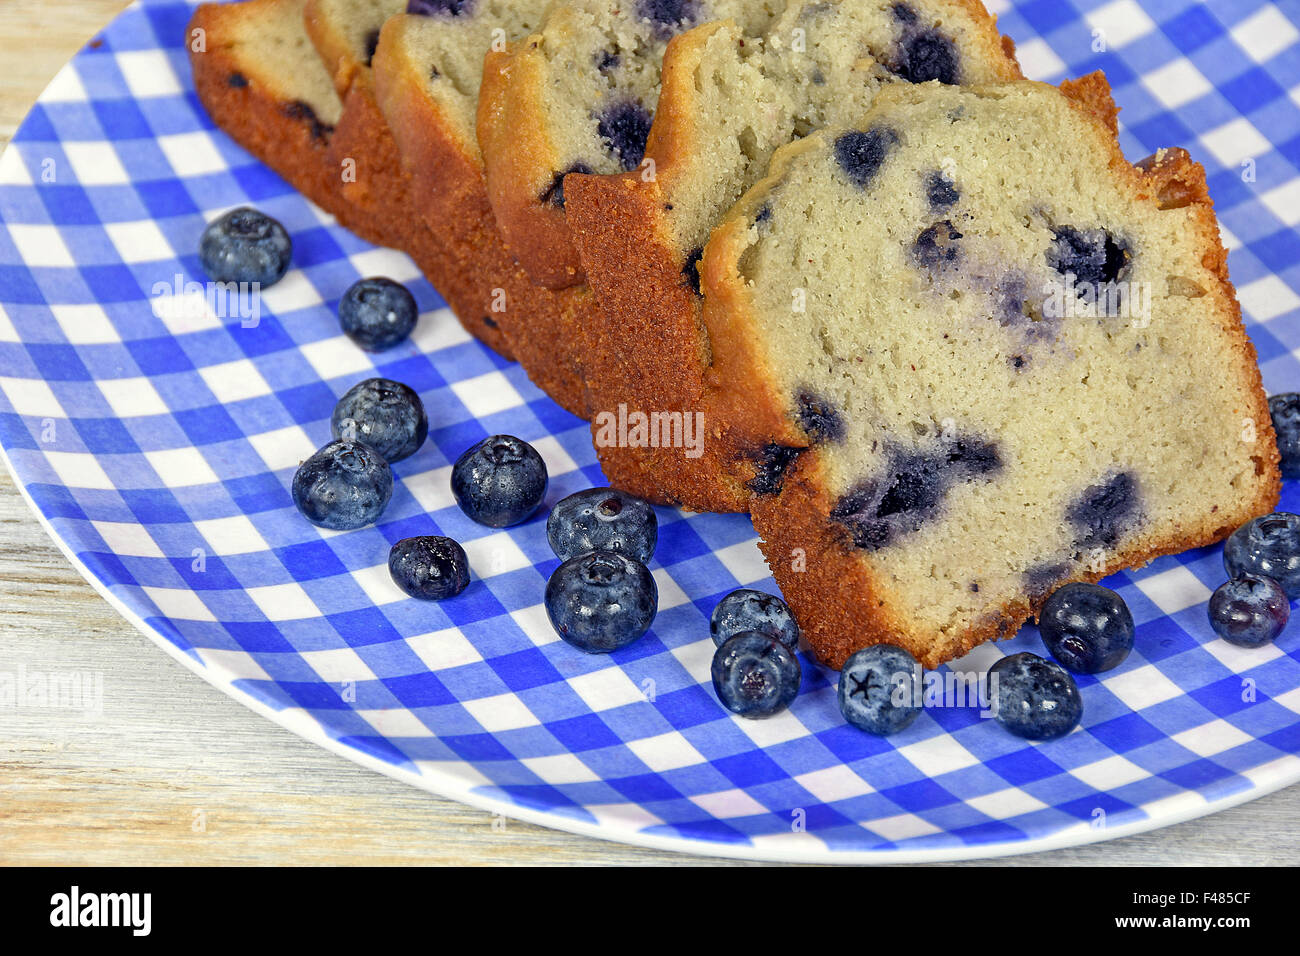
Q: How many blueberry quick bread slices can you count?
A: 6